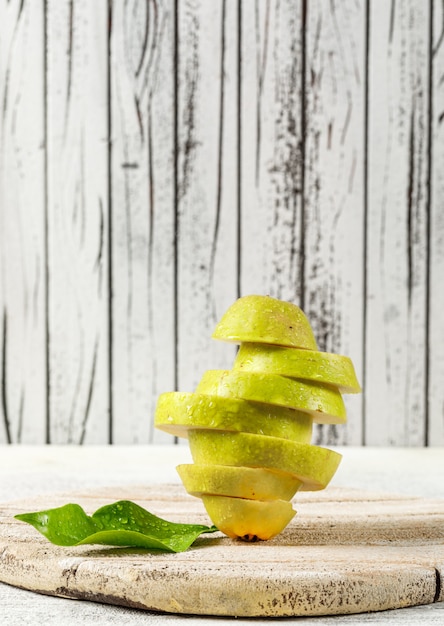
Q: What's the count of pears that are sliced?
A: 1